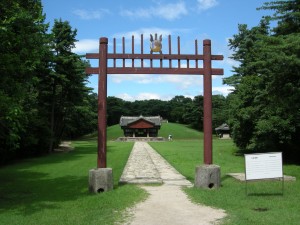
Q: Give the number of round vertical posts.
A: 2